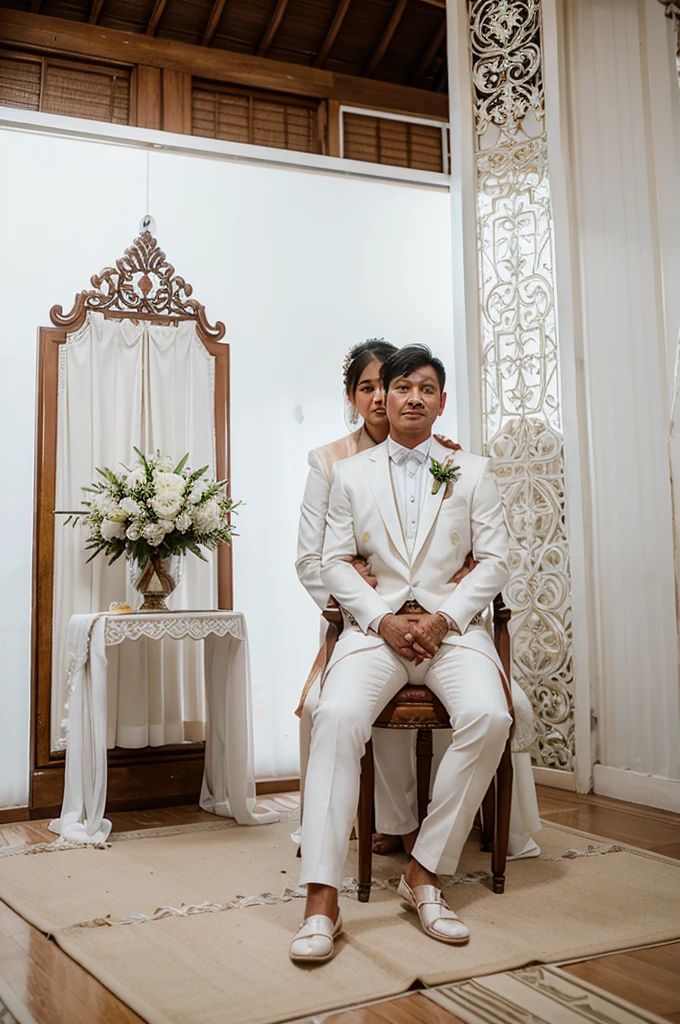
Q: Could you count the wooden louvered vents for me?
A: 3